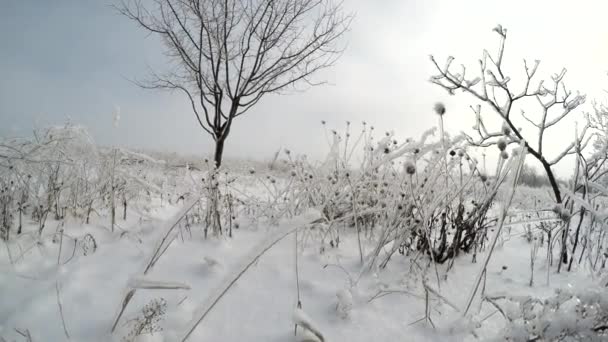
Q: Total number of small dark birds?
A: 0